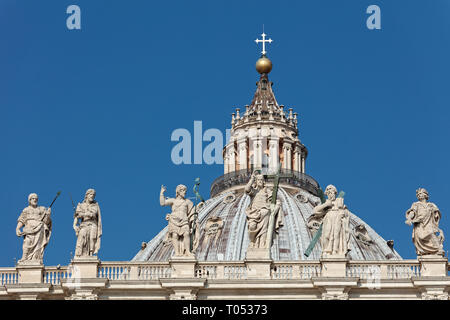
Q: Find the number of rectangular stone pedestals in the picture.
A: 6